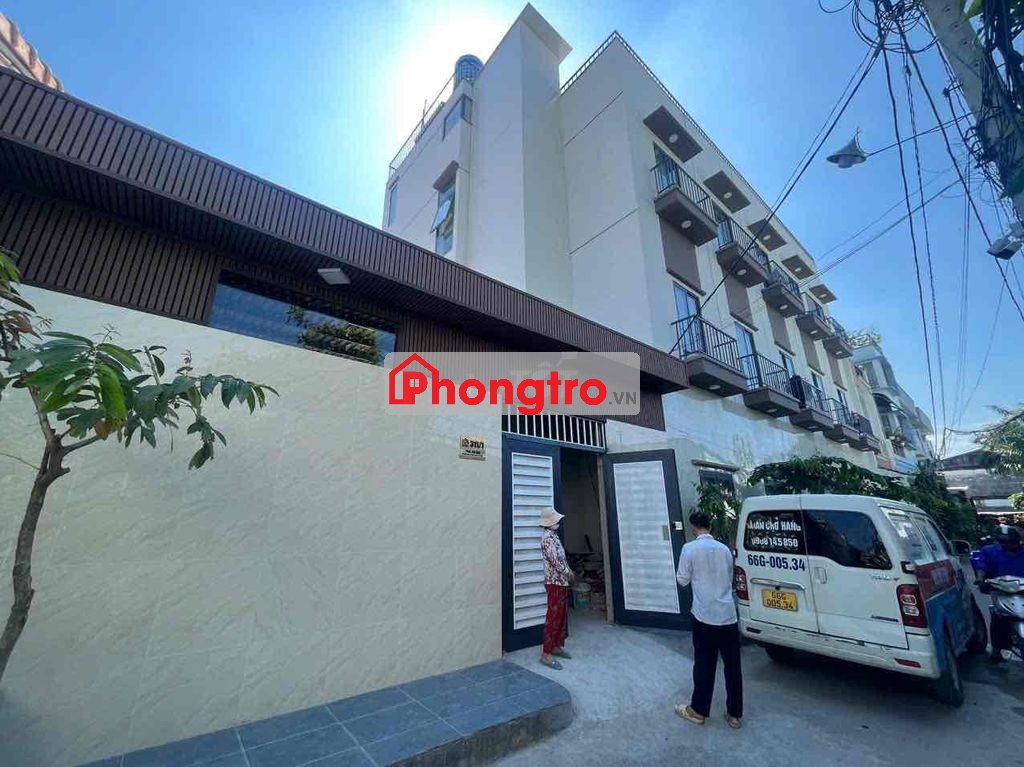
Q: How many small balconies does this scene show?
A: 10